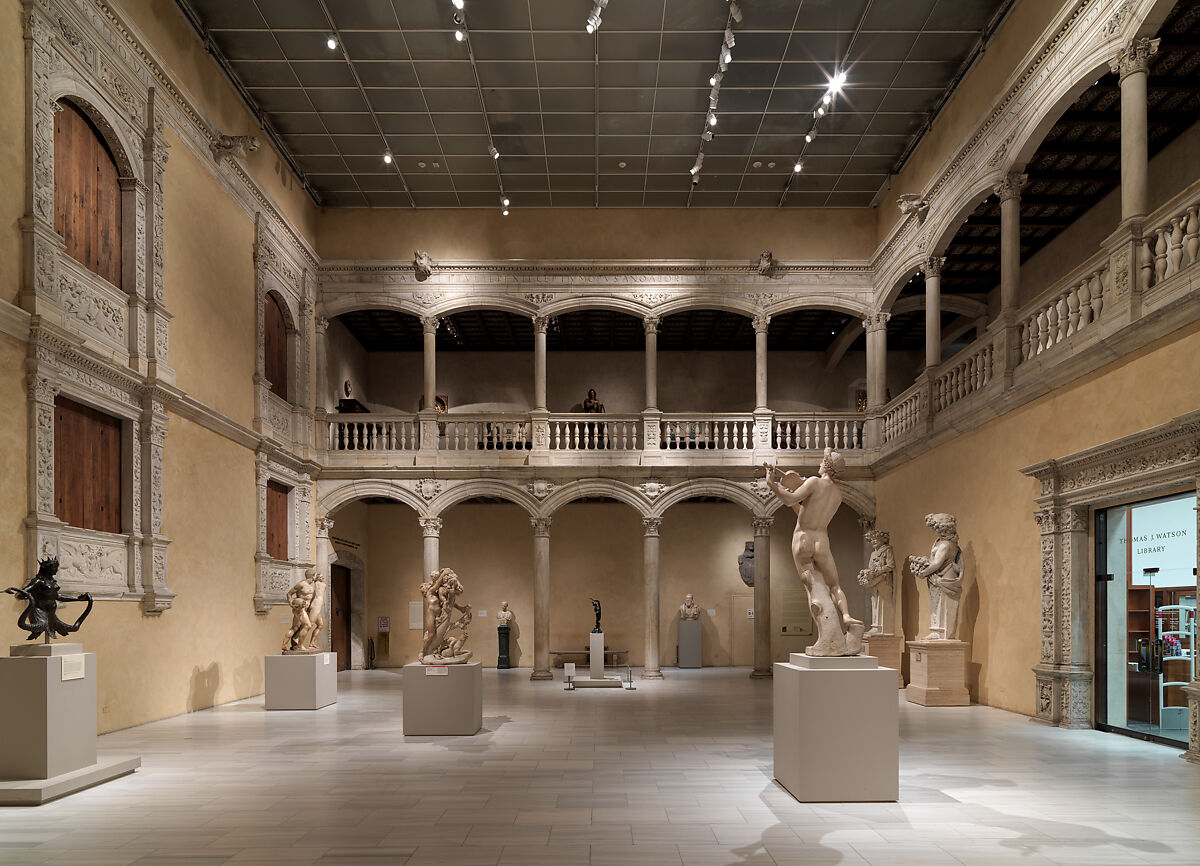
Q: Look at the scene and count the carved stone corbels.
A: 4